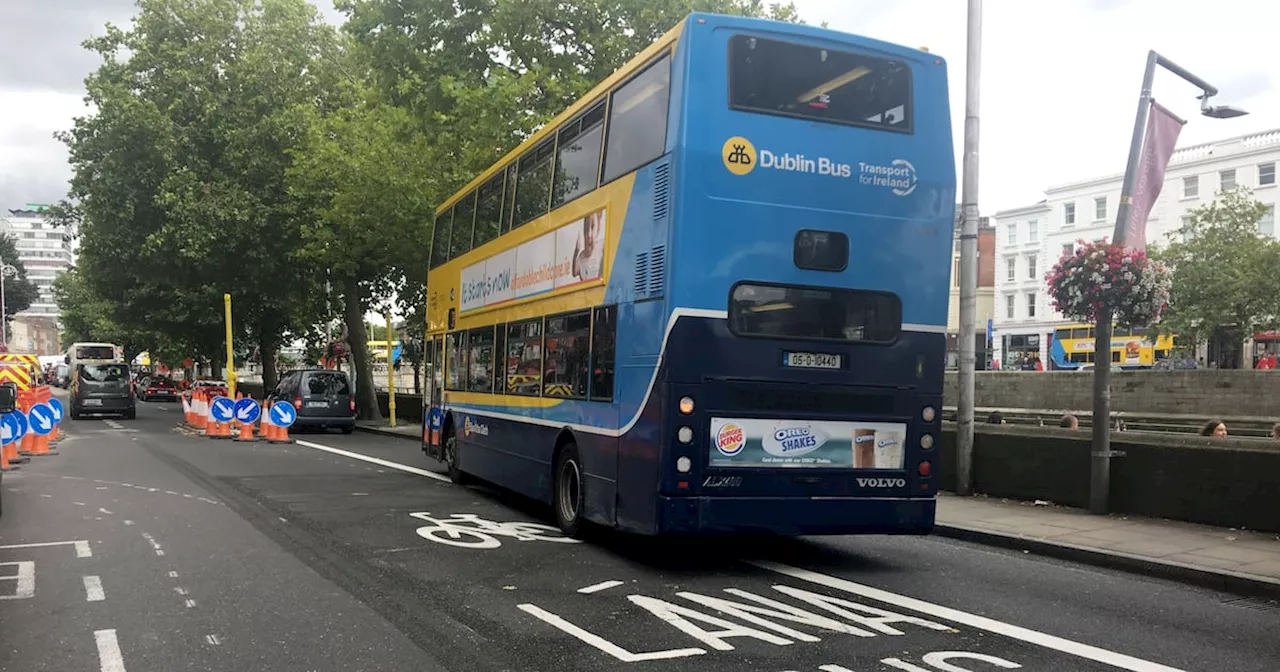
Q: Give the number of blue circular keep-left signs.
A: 1